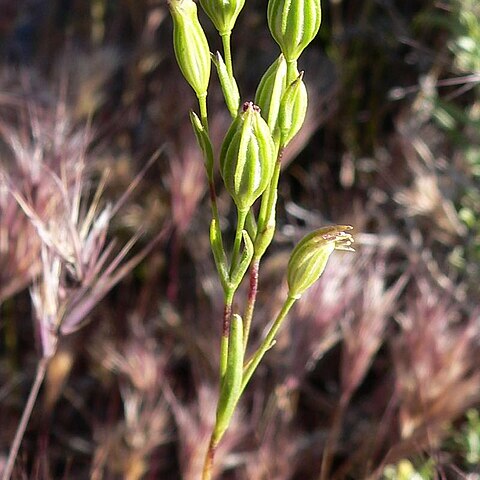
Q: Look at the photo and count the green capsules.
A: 7